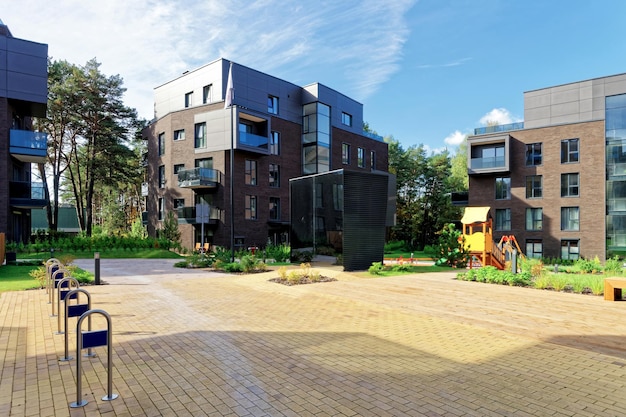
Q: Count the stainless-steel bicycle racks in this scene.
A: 6